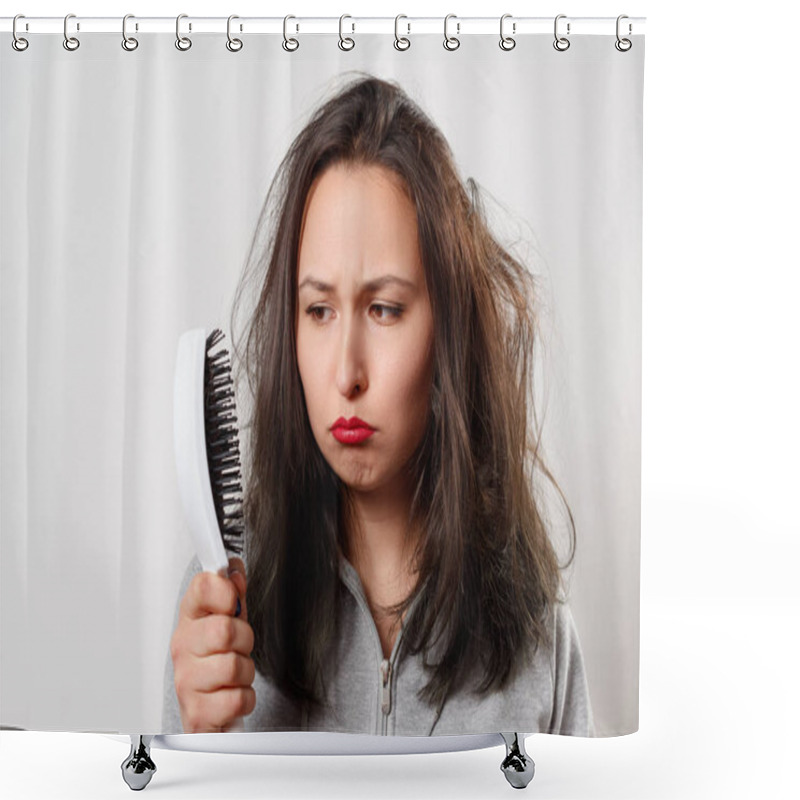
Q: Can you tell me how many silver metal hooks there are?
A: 12